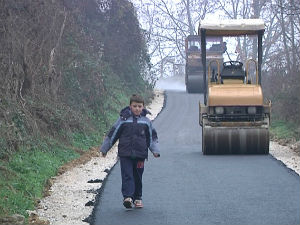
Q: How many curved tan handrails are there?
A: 2